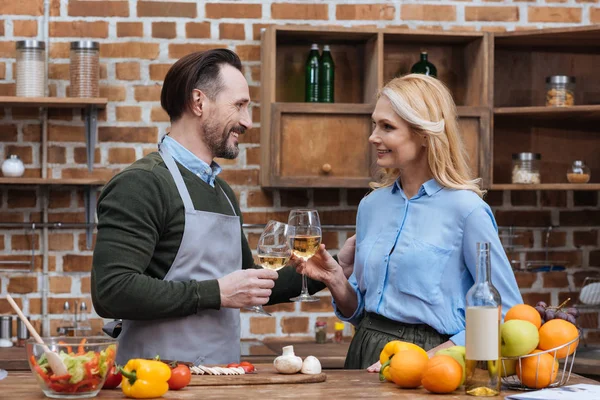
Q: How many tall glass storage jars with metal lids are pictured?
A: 2